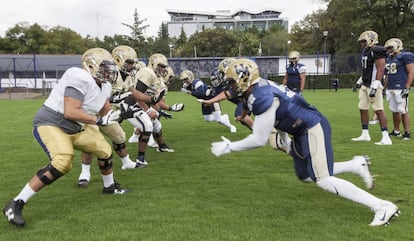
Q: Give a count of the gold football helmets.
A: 11